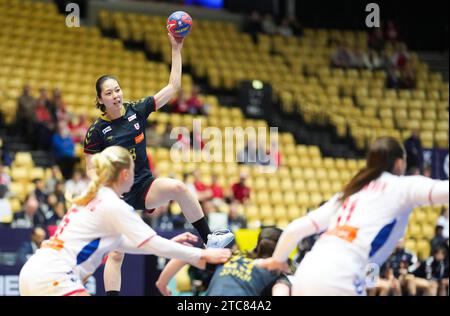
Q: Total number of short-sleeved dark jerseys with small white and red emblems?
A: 1